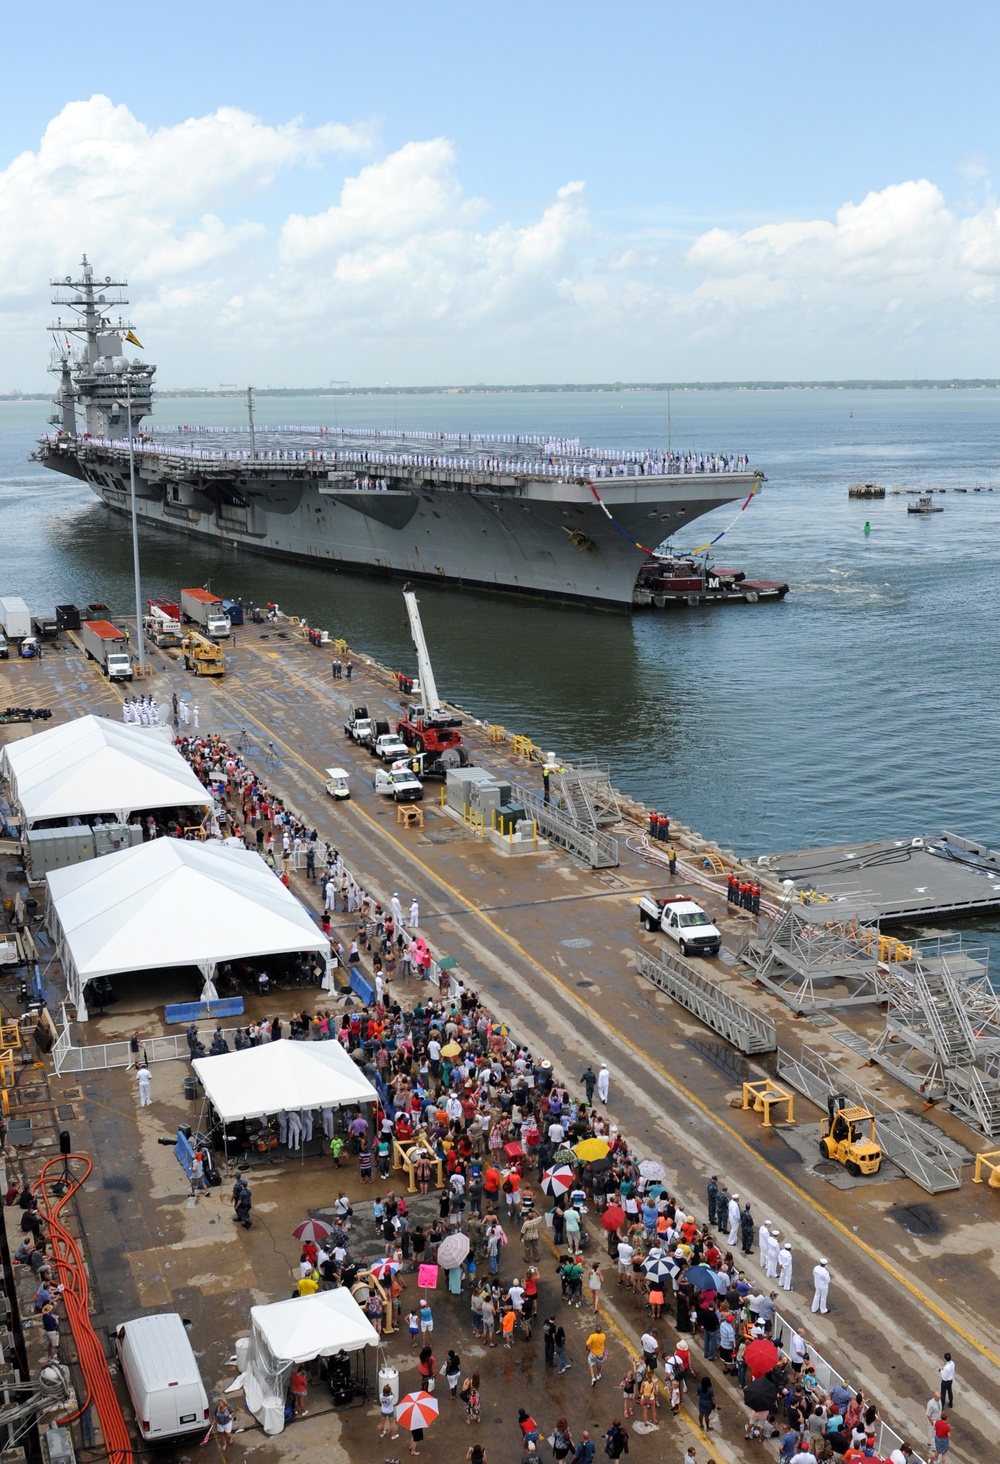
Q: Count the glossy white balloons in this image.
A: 0